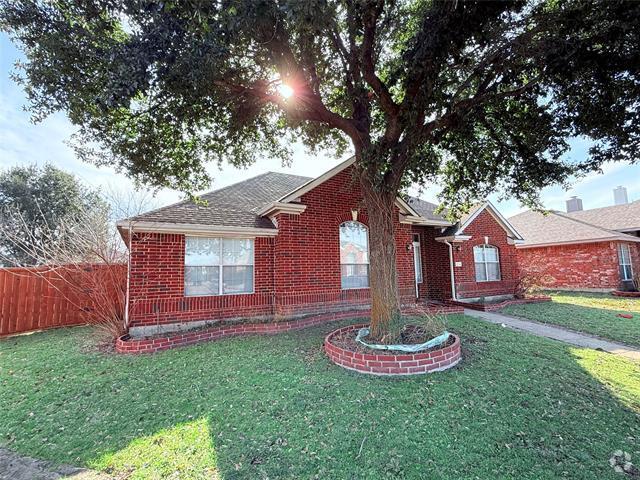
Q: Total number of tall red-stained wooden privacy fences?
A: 1